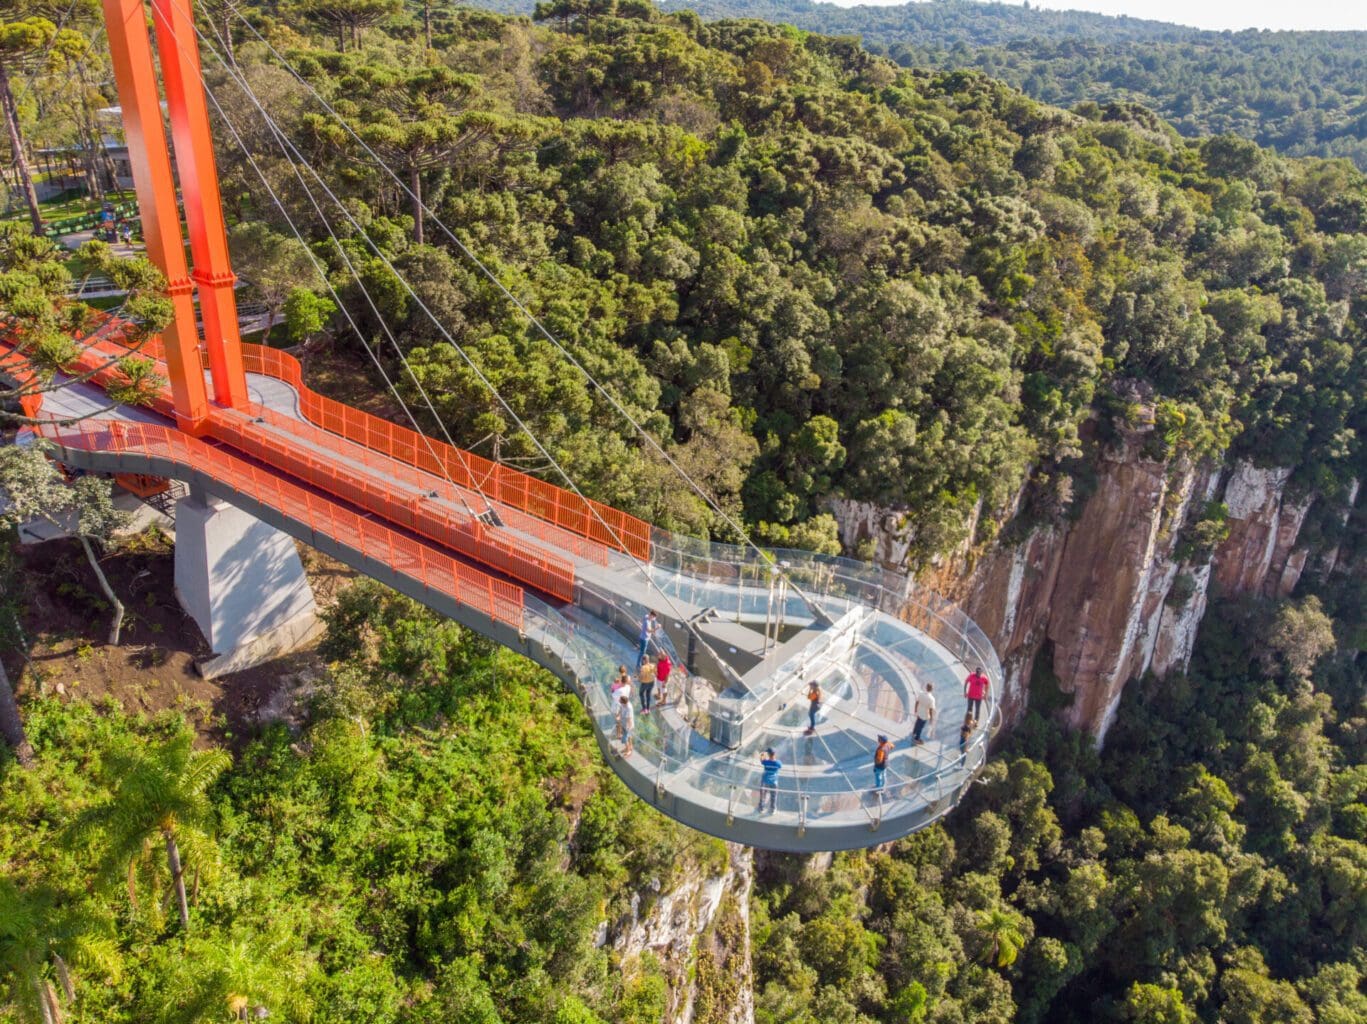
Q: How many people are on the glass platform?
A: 12